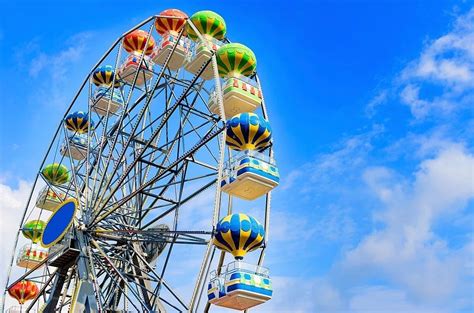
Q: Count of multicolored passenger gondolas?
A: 11